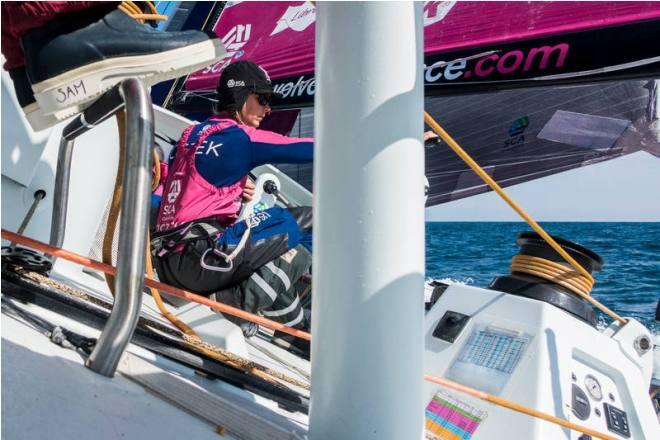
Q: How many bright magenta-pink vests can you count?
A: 1